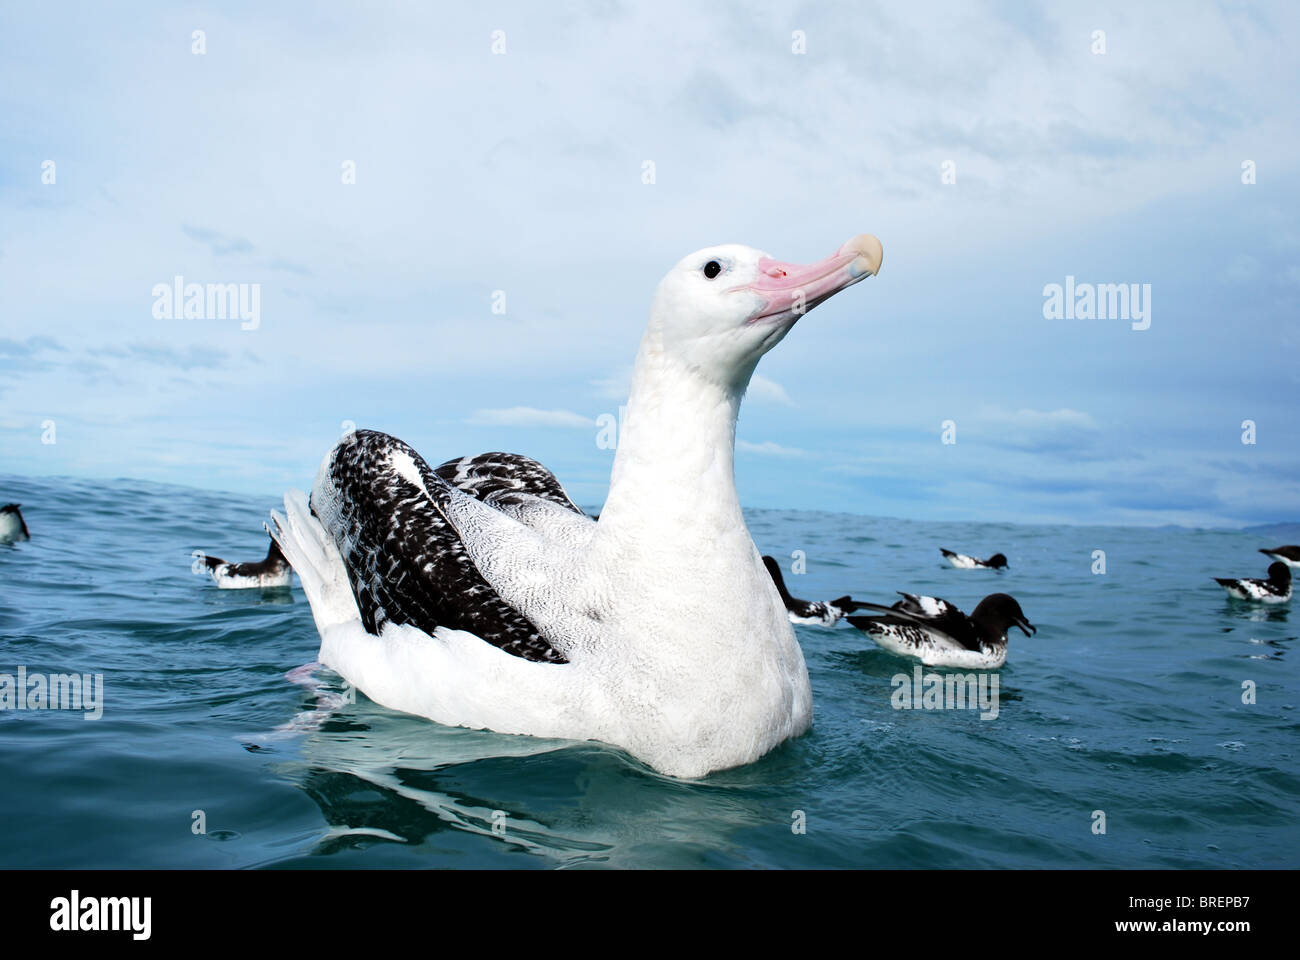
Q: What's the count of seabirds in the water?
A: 8